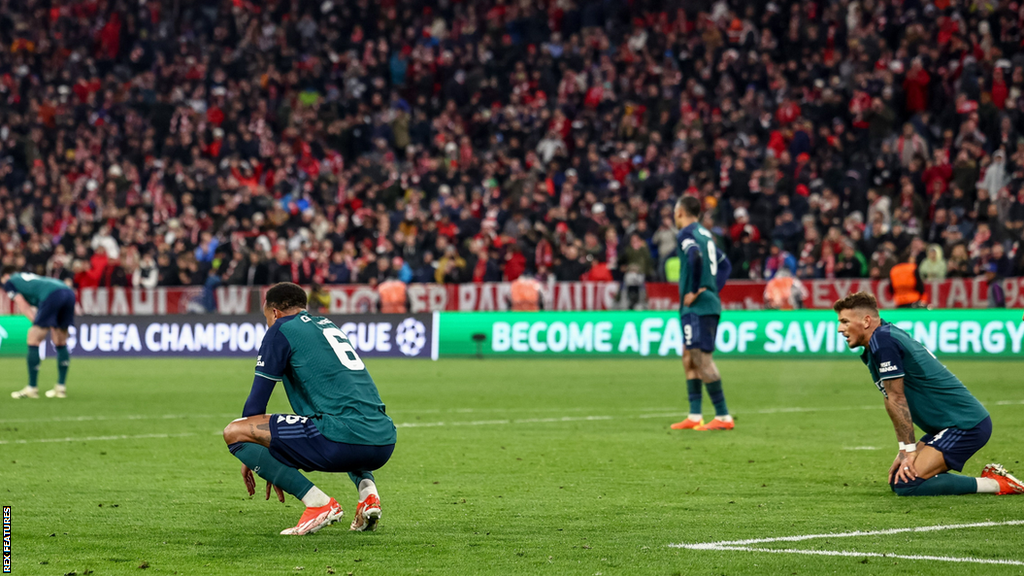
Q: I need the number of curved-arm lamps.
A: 0